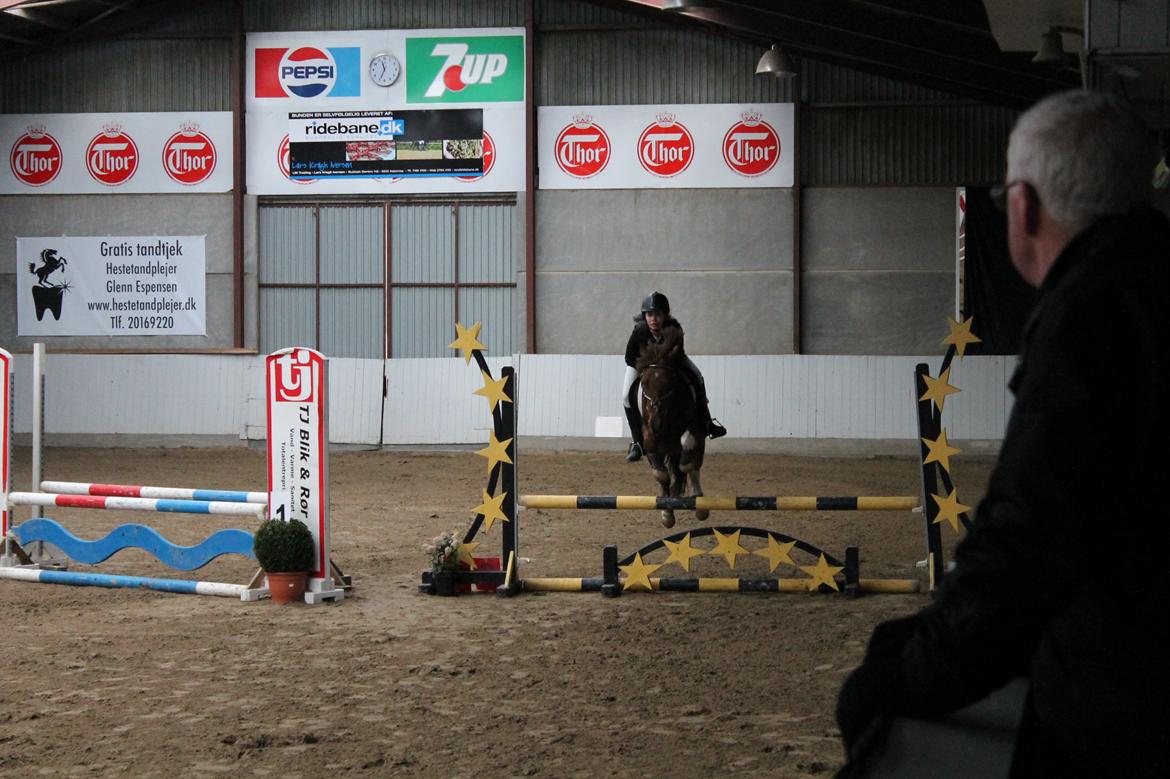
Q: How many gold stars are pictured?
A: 14